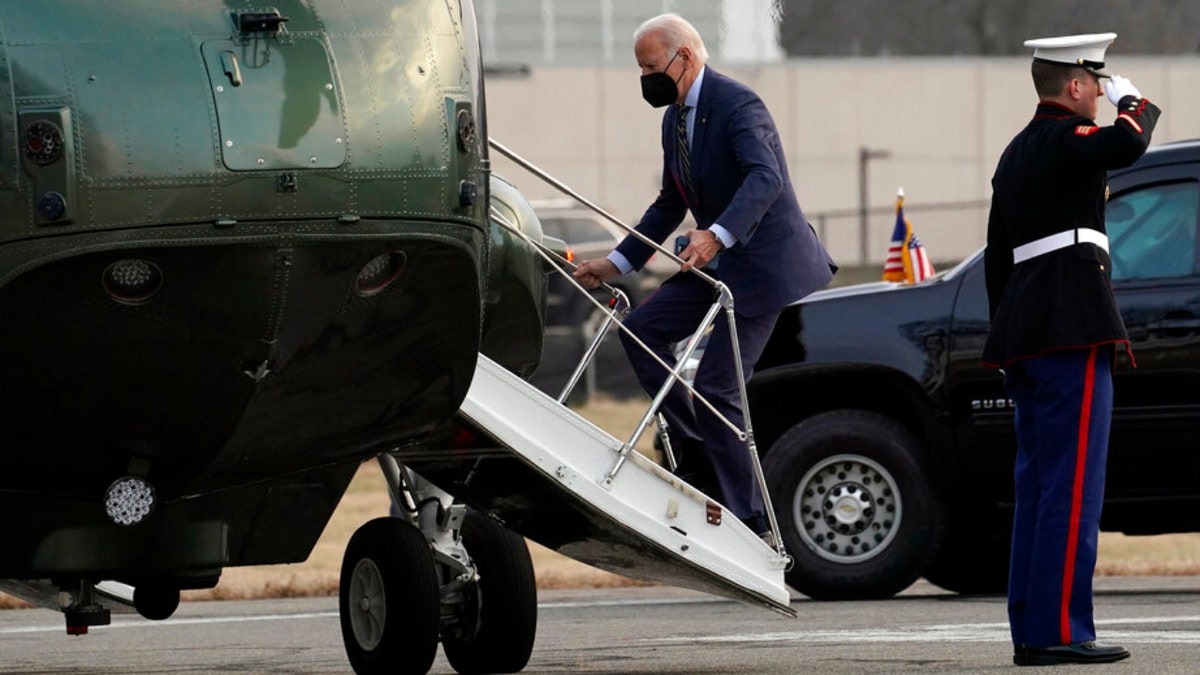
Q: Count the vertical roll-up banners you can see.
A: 0